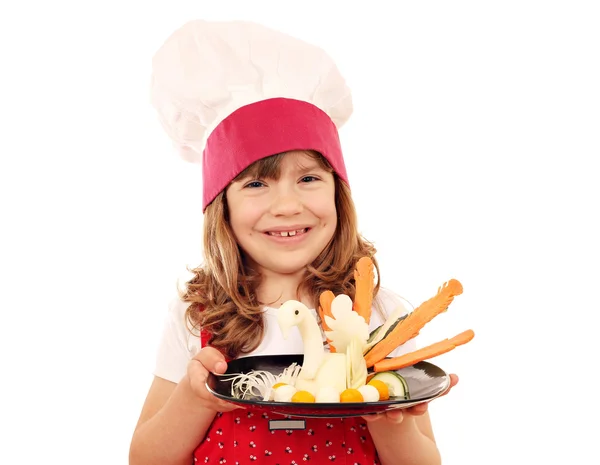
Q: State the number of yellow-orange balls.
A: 4